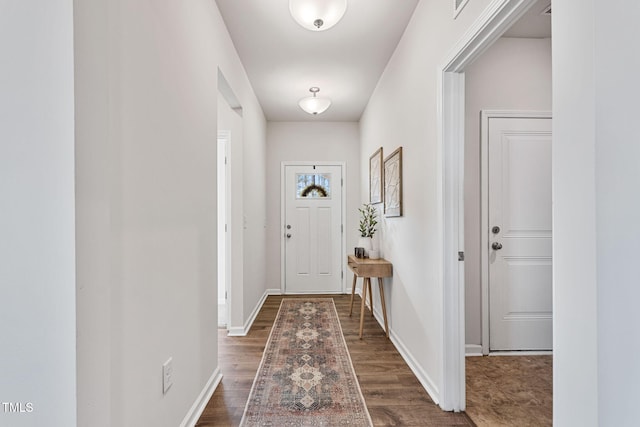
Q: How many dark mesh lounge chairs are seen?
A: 0